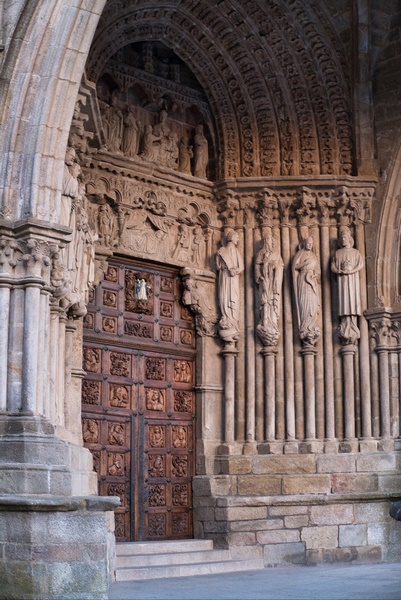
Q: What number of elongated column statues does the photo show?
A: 4